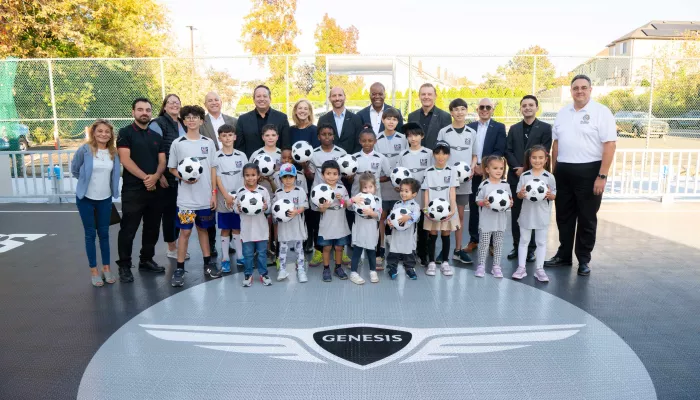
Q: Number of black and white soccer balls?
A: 15